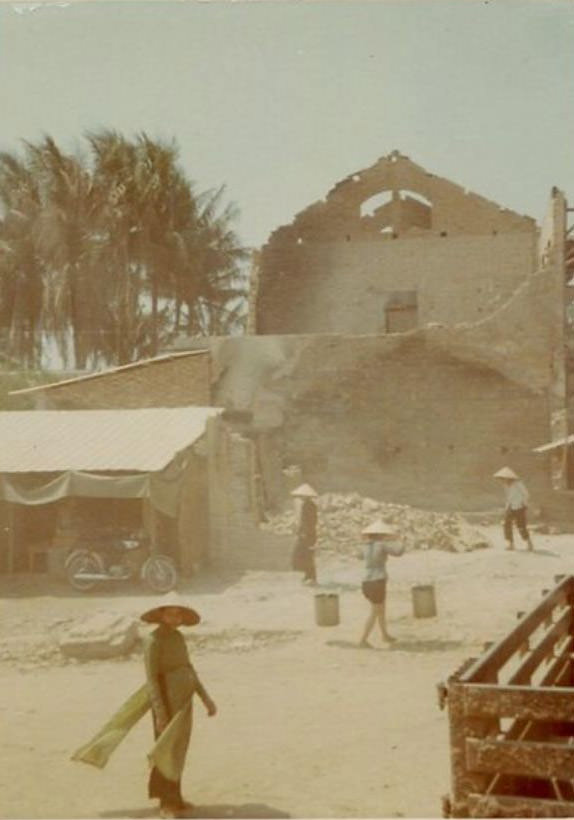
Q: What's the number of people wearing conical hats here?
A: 4